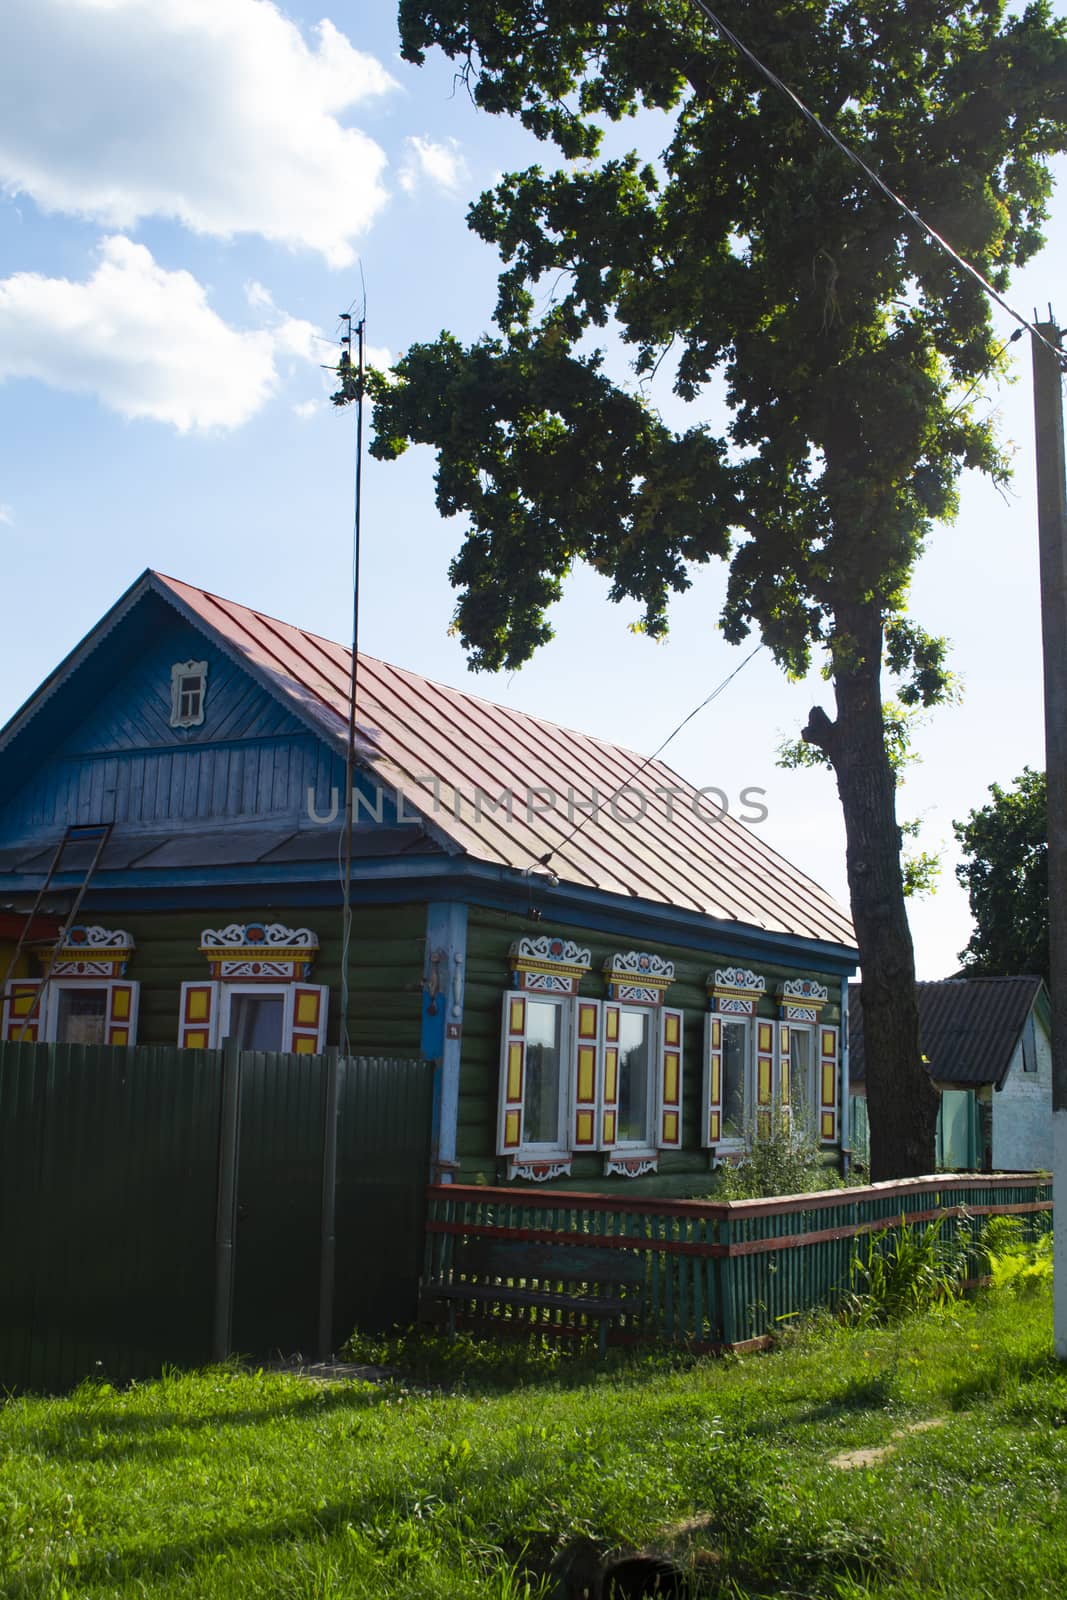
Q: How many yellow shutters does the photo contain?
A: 12